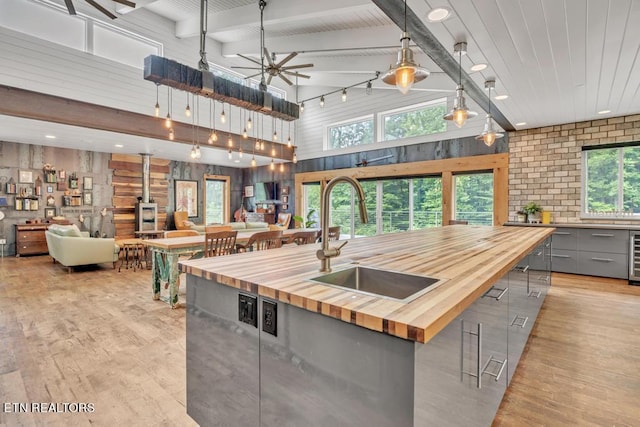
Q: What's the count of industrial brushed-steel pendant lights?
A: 3